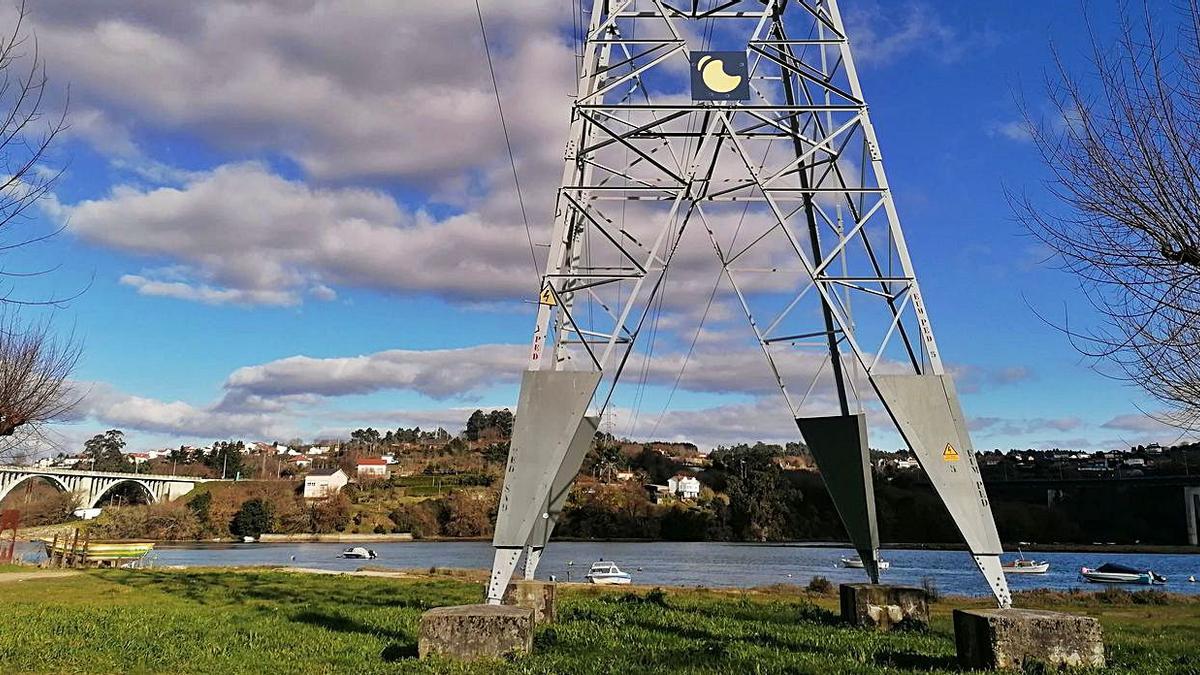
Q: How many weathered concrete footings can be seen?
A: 4